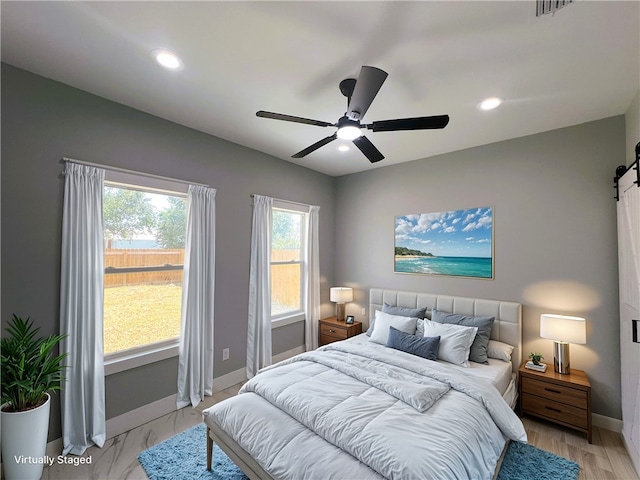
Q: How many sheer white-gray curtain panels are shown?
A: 4